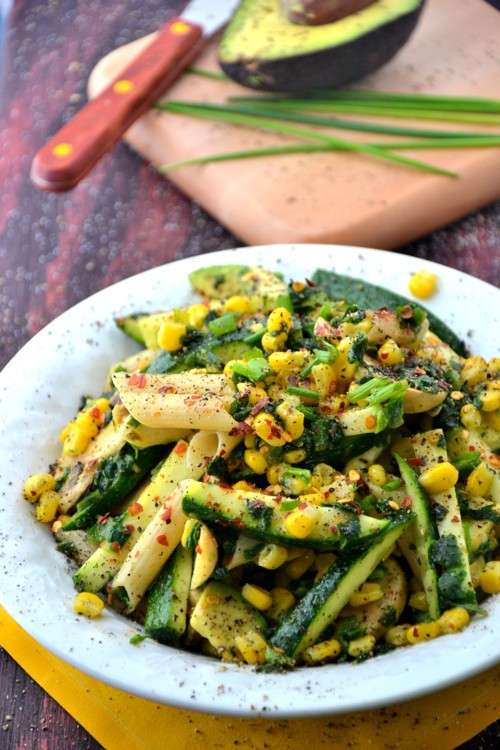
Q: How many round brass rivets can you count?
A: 3